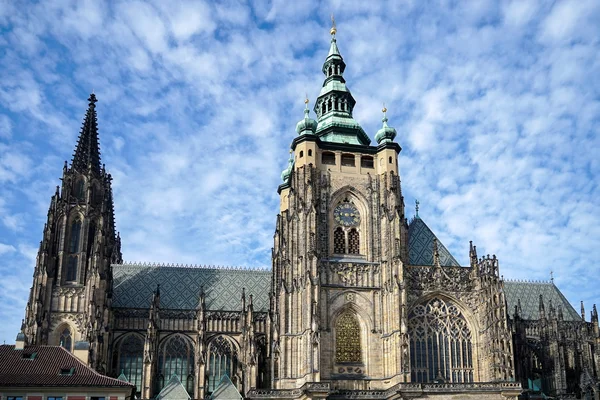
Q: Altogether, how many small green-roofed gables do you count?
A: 3